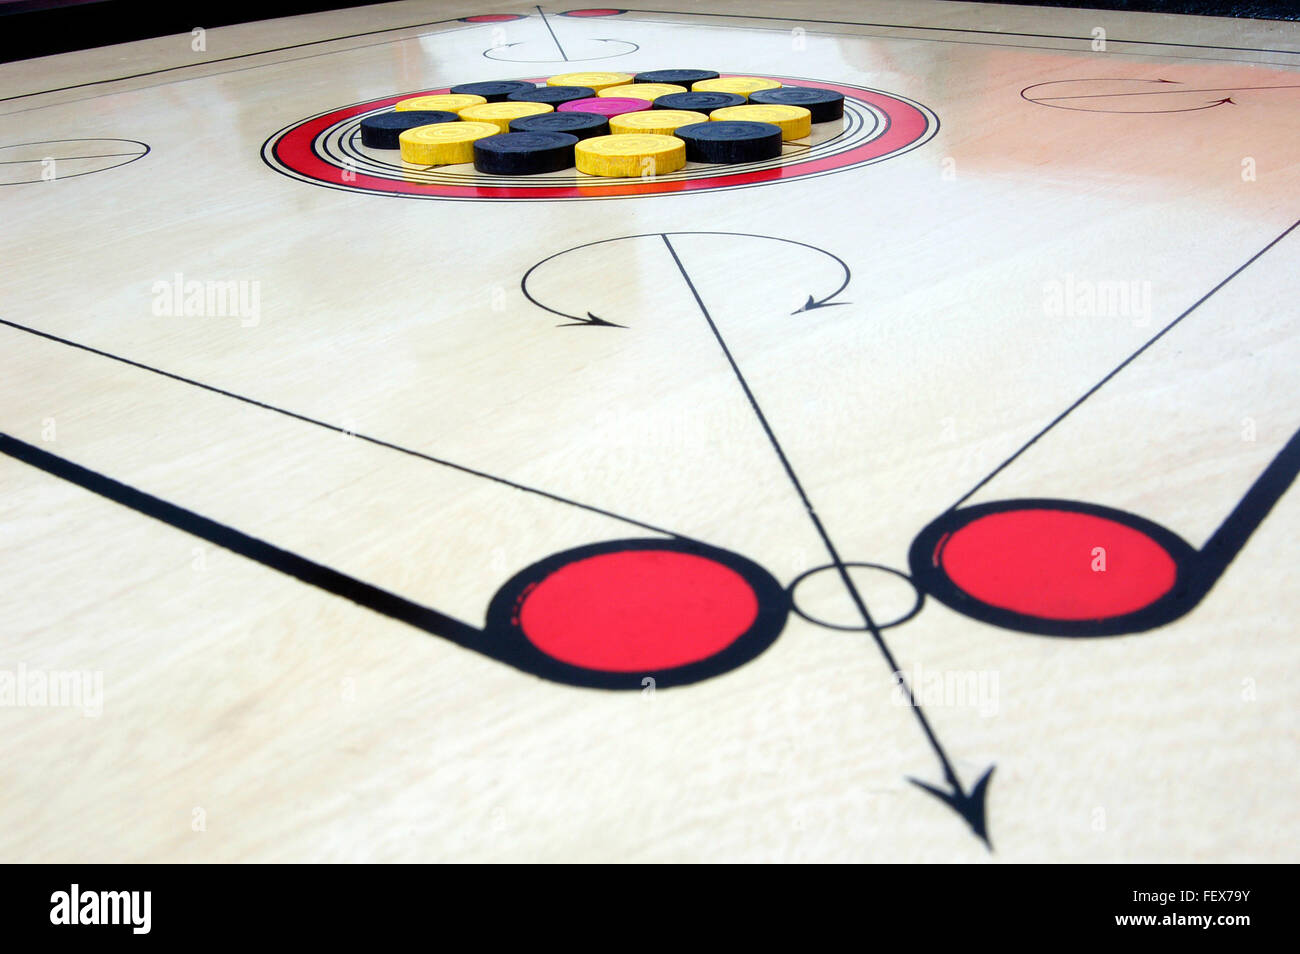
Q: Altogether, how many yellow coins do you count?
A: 9